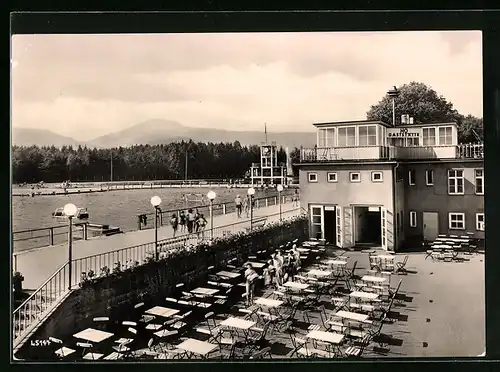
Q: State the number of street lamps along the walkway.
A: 5